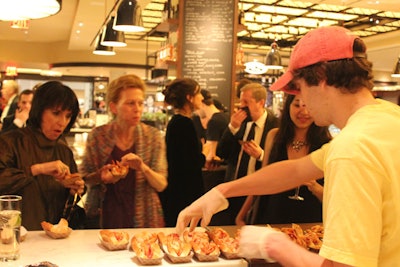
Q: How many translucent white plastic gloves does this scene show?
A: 2